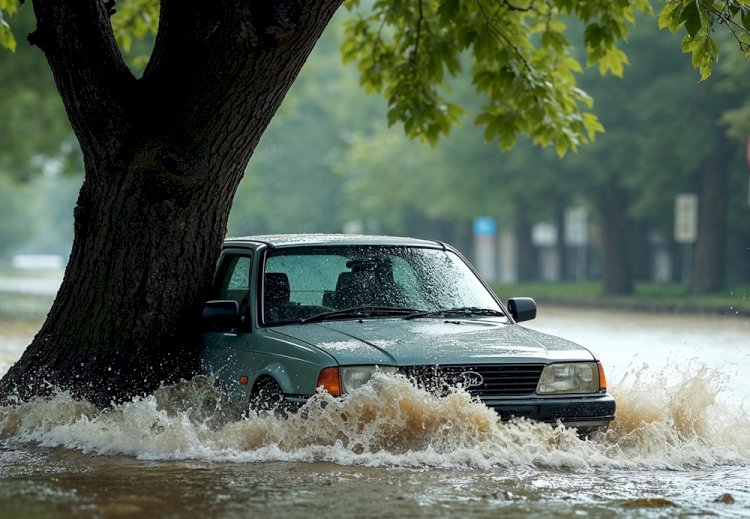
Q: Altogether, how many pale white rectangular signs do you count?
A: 3